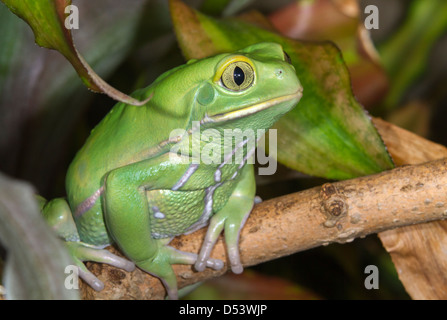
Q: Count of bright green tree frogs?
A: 1